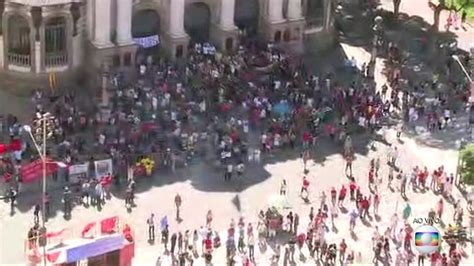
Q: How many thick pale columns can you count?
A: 6